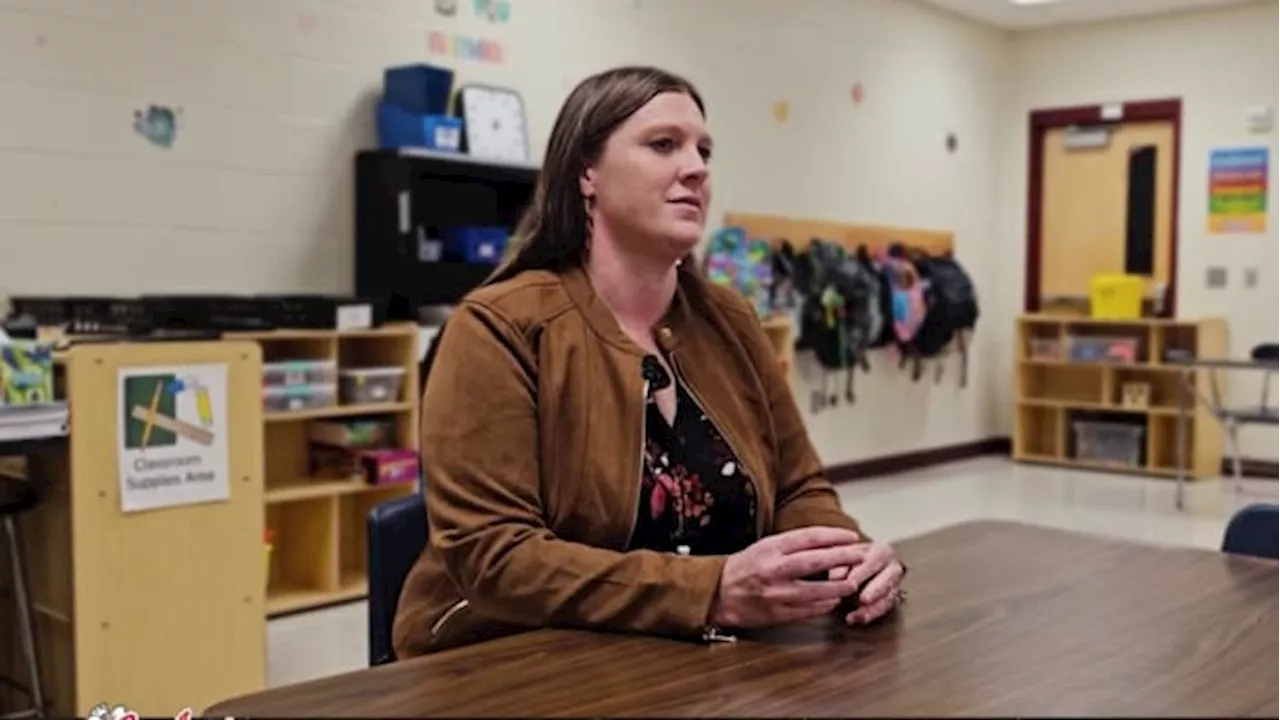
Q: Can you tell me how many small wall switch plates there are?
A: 2